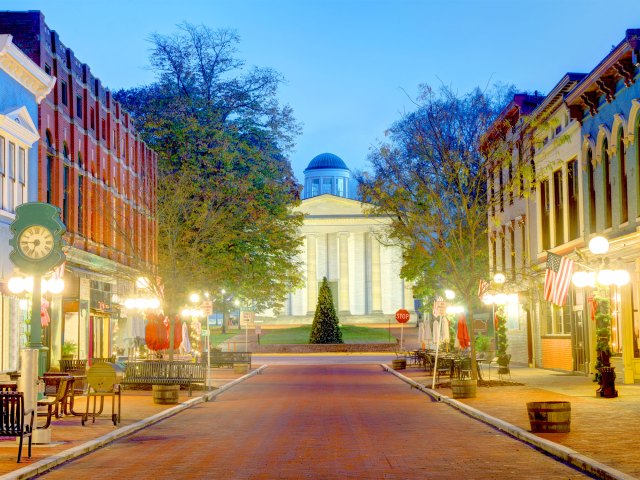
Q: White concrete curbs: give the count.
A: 2